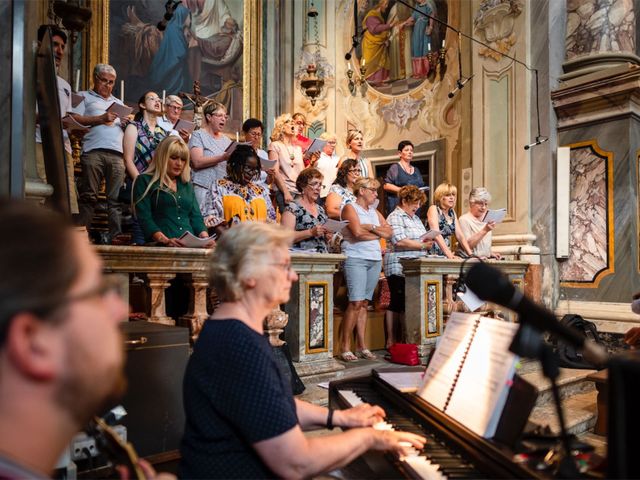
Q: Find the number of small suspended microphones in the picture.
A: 4